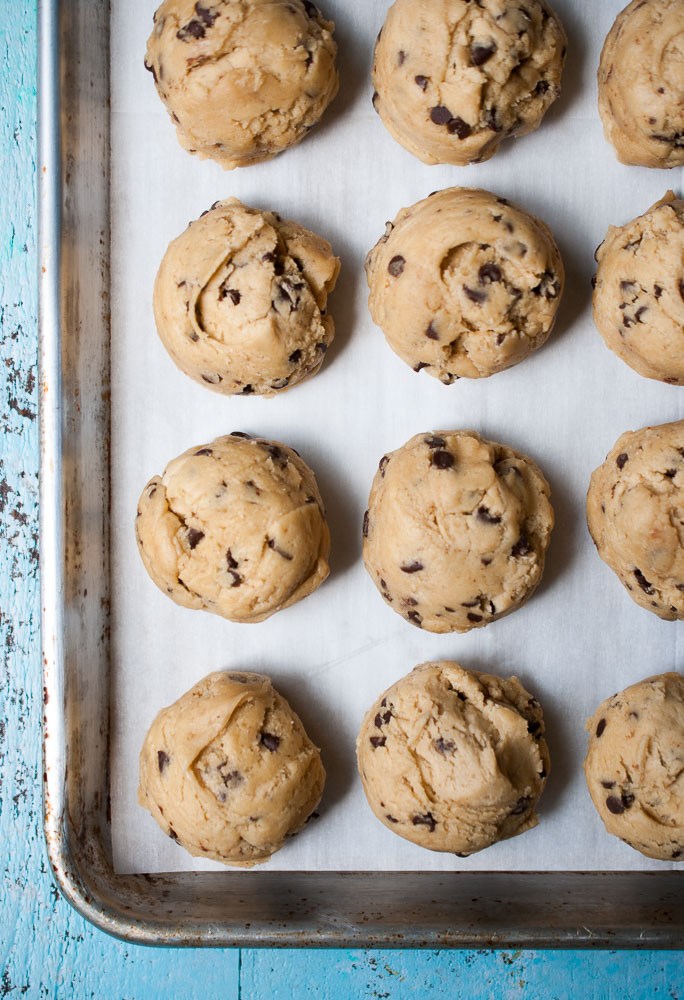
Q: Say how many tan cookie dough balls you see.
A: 12